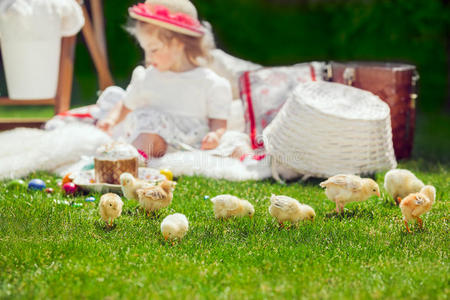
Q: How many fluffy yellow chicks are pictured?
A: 9